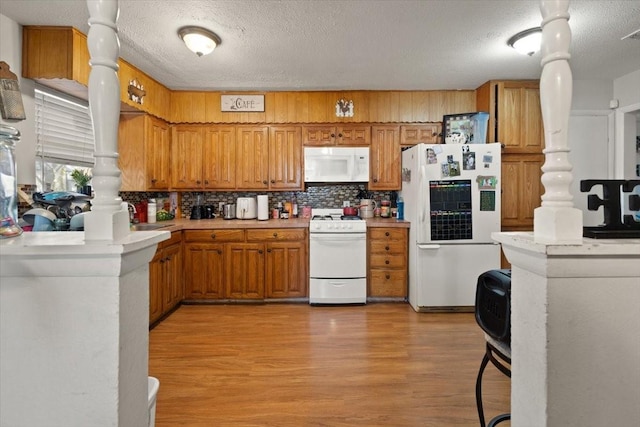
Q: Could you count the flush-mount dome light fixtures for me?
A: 2